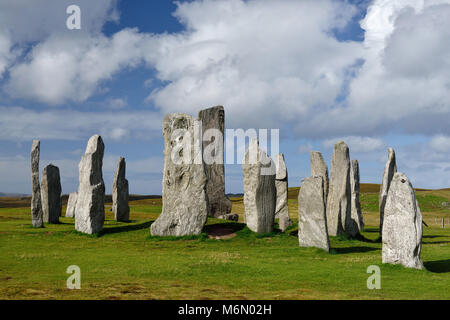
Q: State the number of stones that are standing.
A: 15